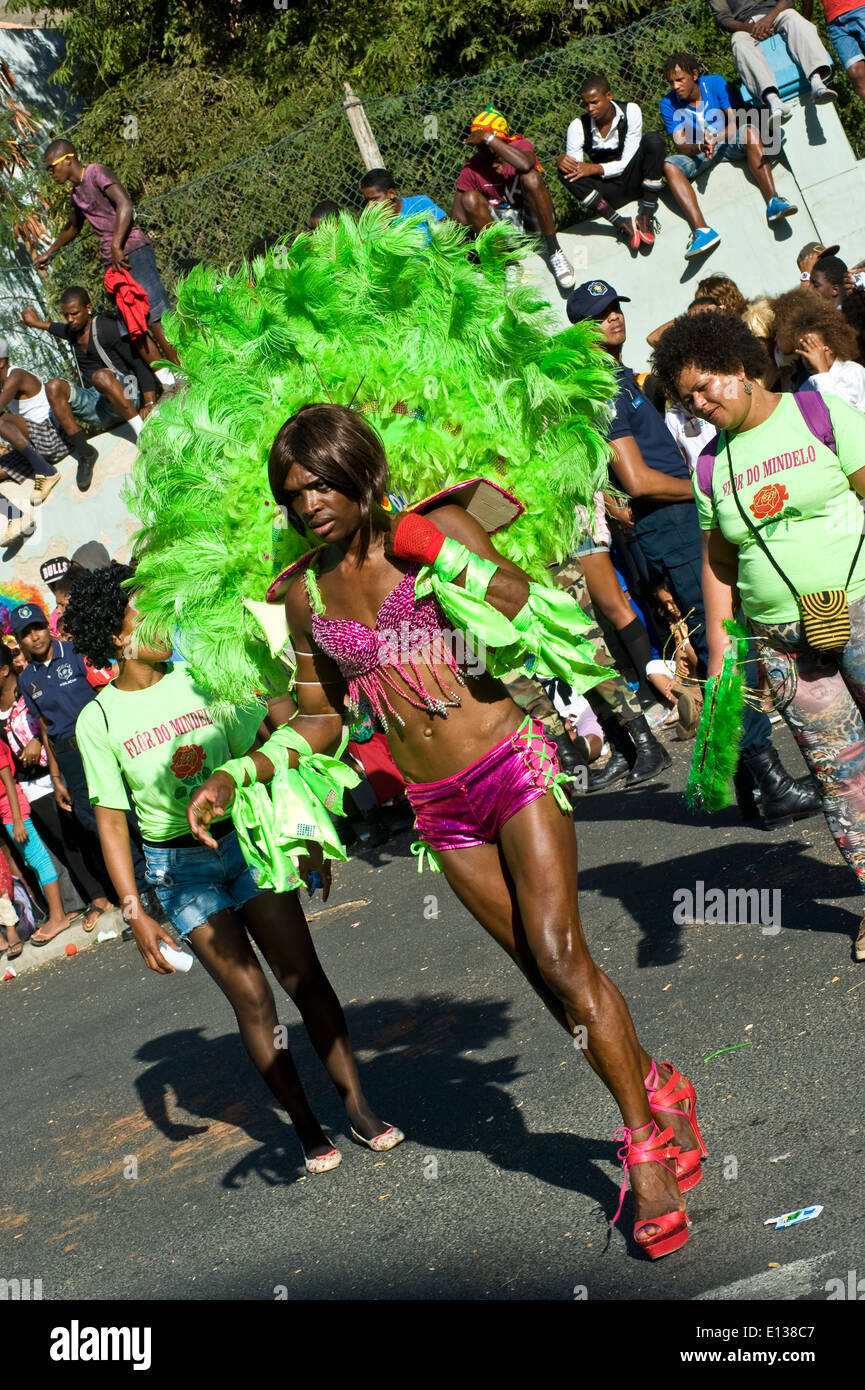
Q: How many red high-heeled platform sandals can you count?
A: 2